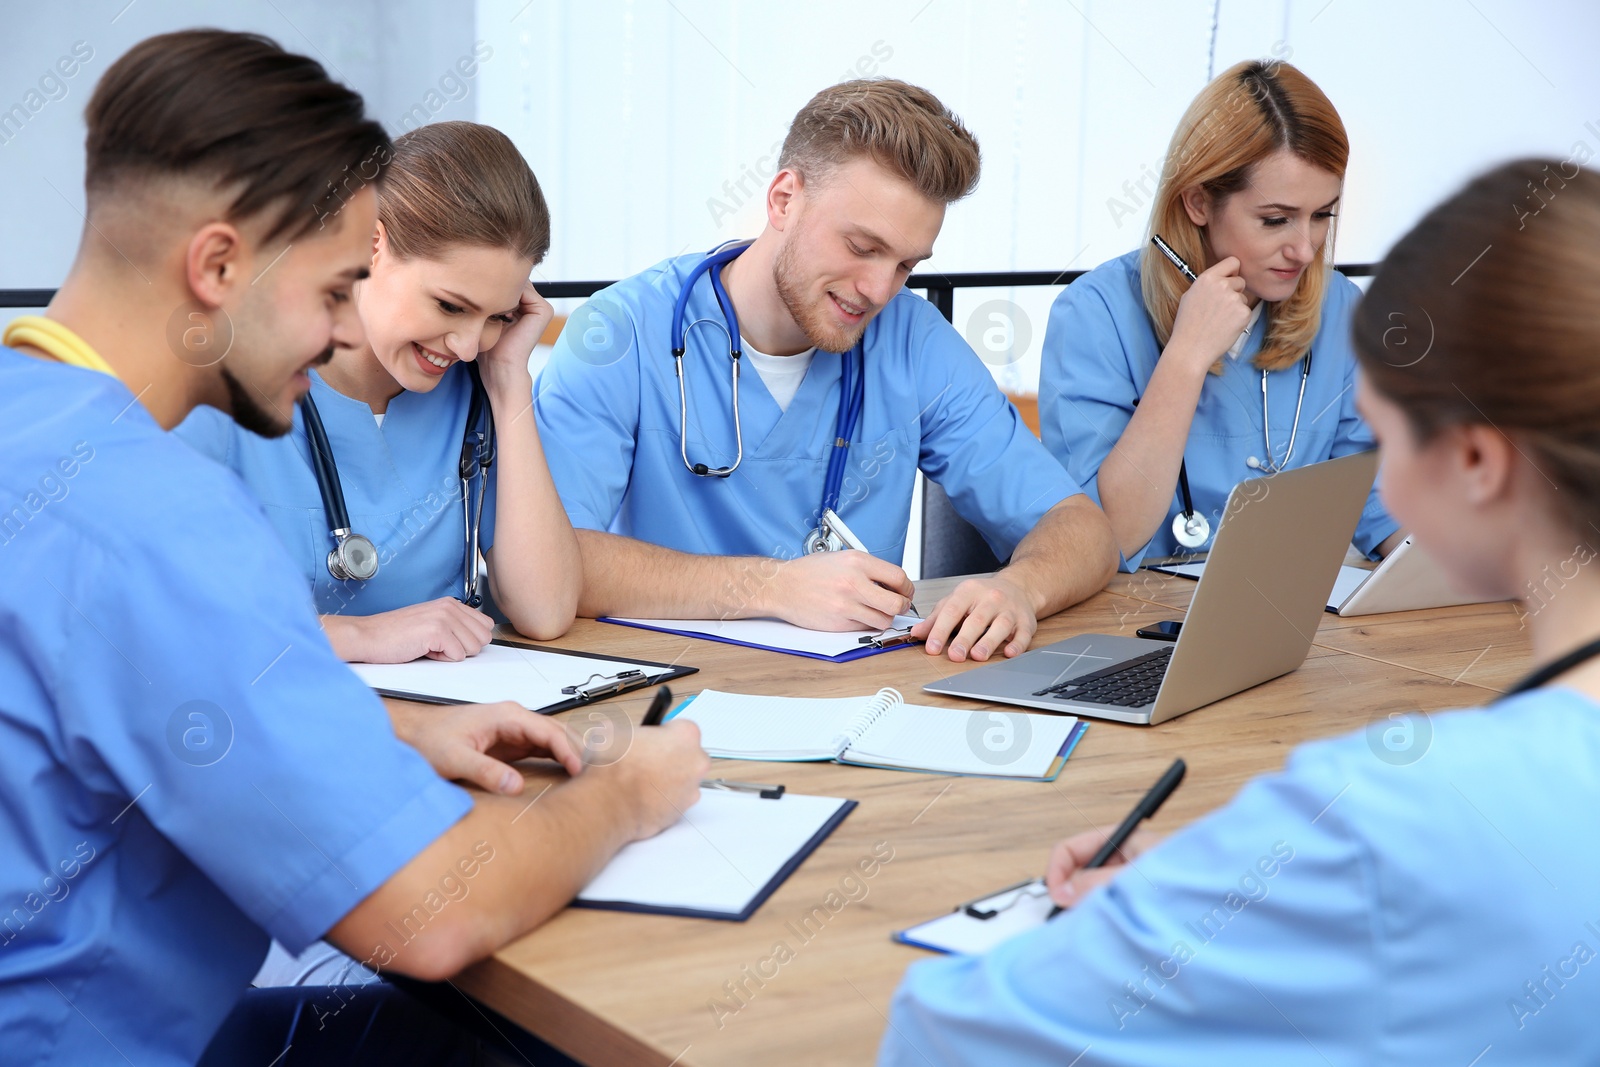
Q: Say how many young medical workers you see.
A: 5